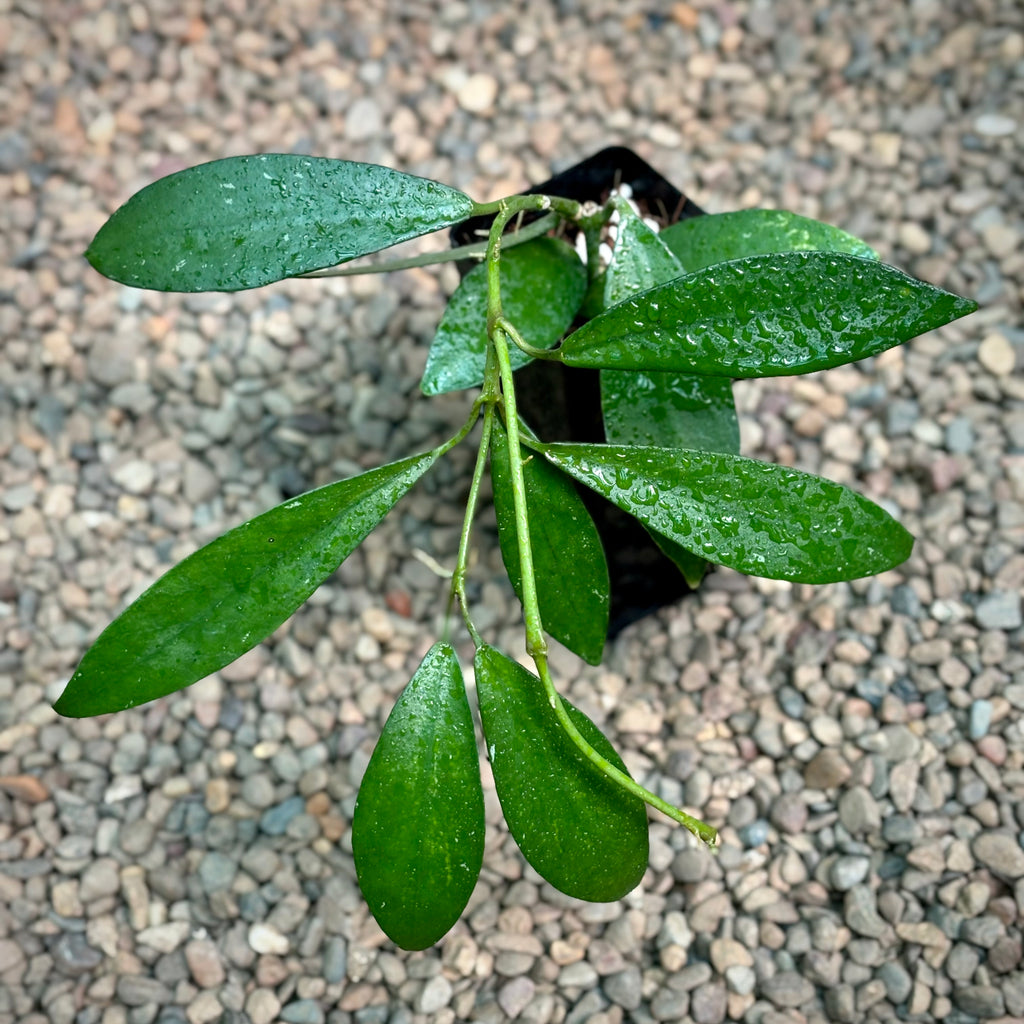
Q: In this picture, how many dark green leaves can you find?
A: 10